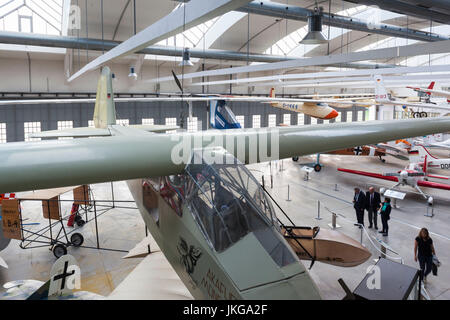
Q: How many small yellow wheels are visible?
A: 0